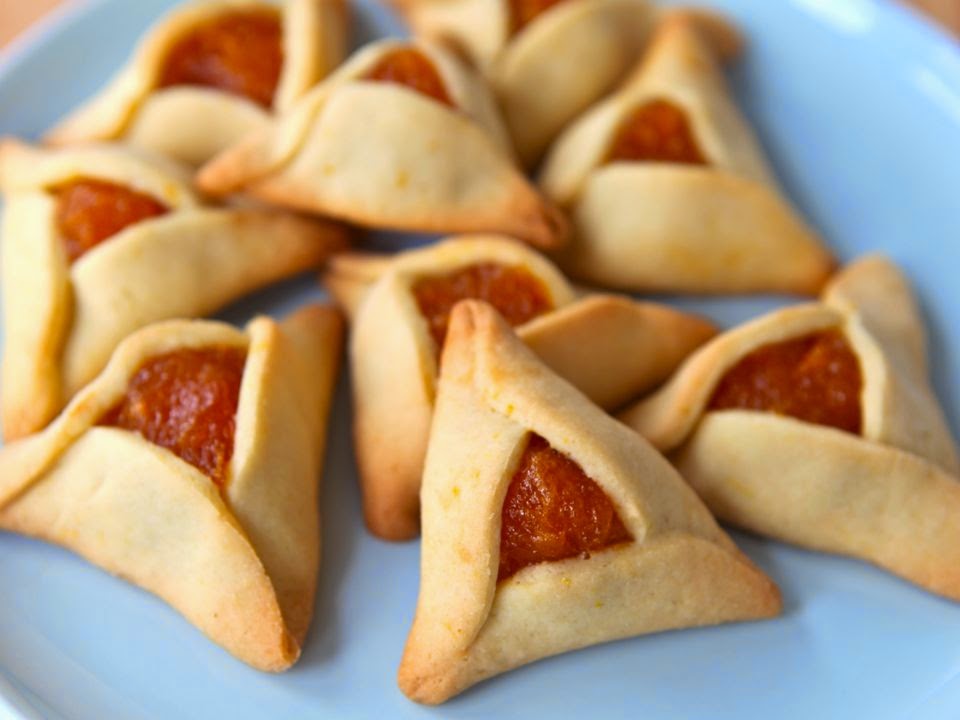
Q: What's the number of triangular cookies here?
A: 9